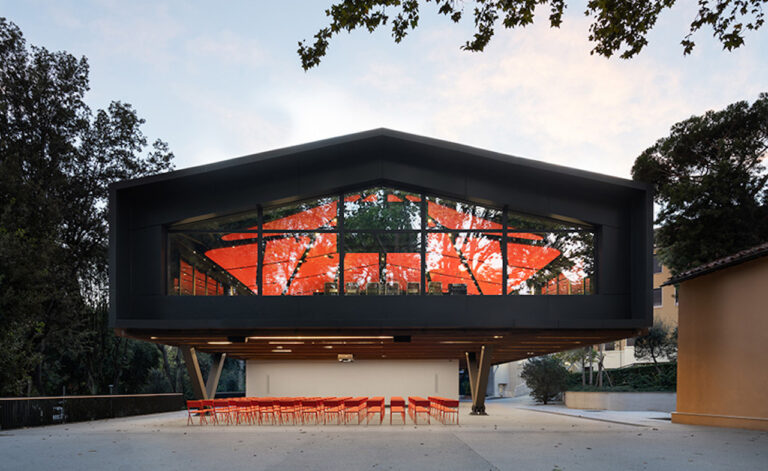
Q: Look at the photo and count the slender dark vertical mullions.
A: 4